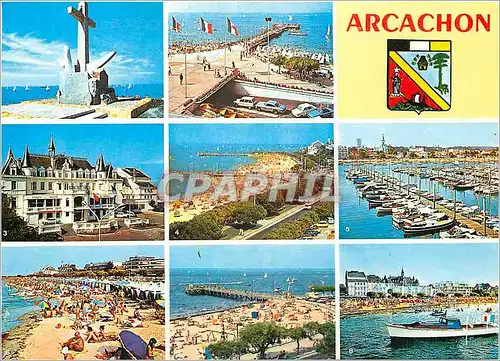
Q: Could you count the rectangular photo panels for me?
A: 8